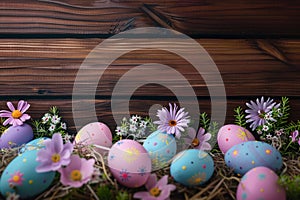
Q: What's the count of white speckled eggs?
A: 0